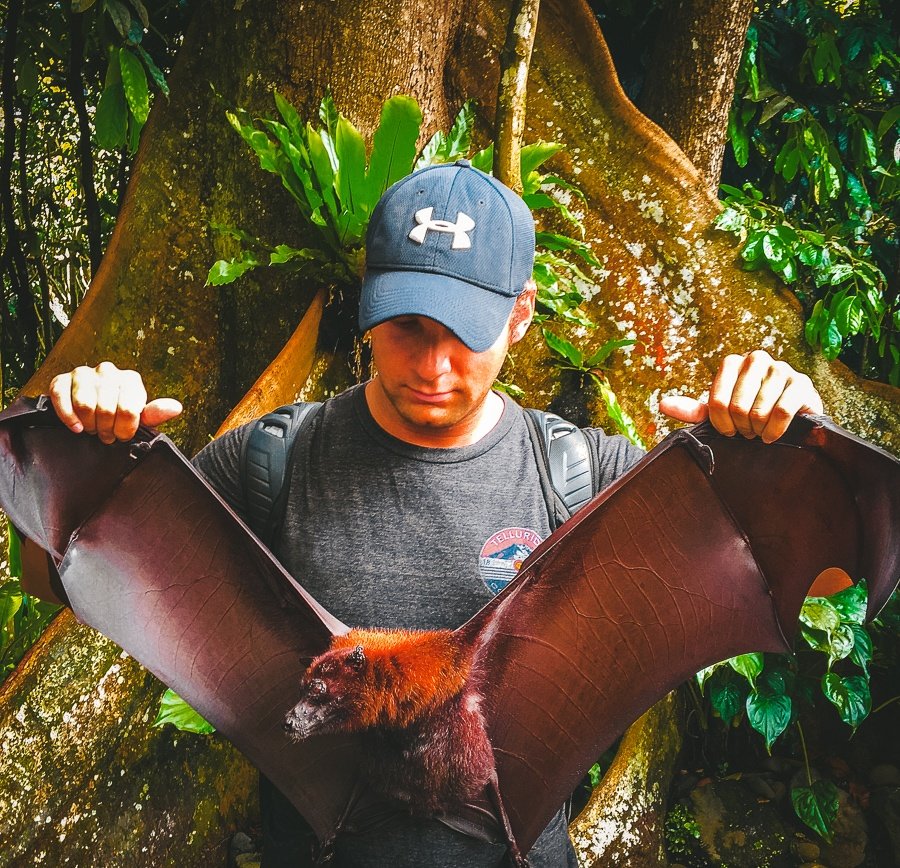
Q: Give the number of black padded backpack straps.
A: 2